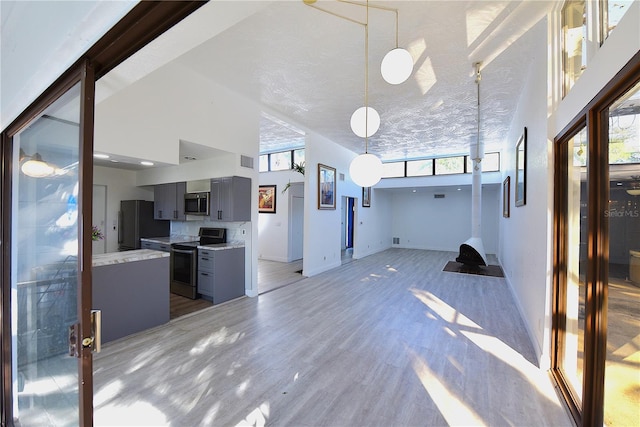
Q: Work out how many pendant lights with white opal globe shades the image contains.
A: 3